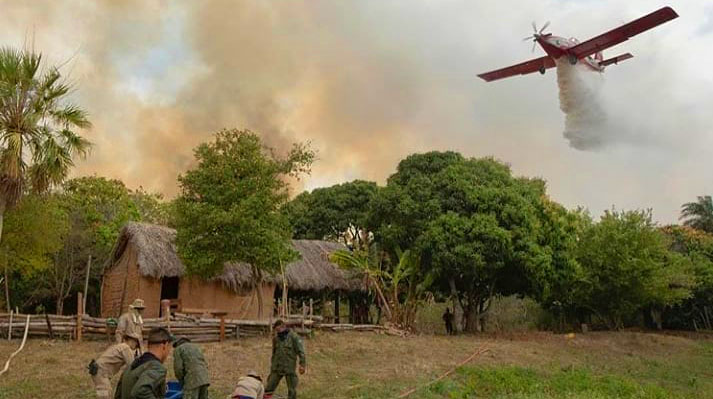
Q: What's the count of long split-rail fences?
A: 1